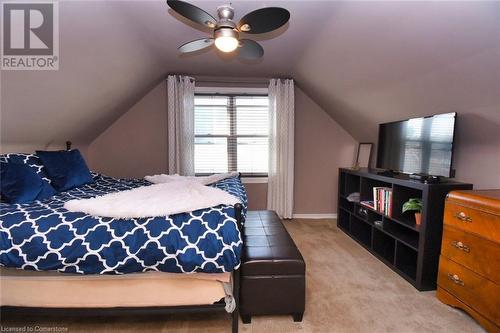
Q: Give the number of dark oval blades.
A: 4